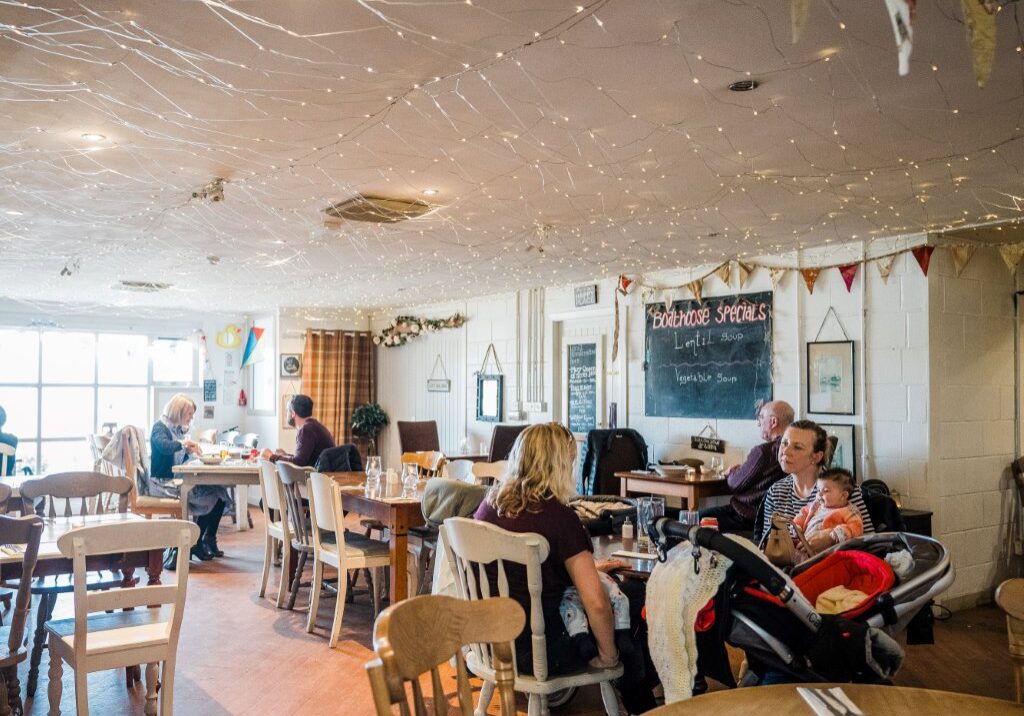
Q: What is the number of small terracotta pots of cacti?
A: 0